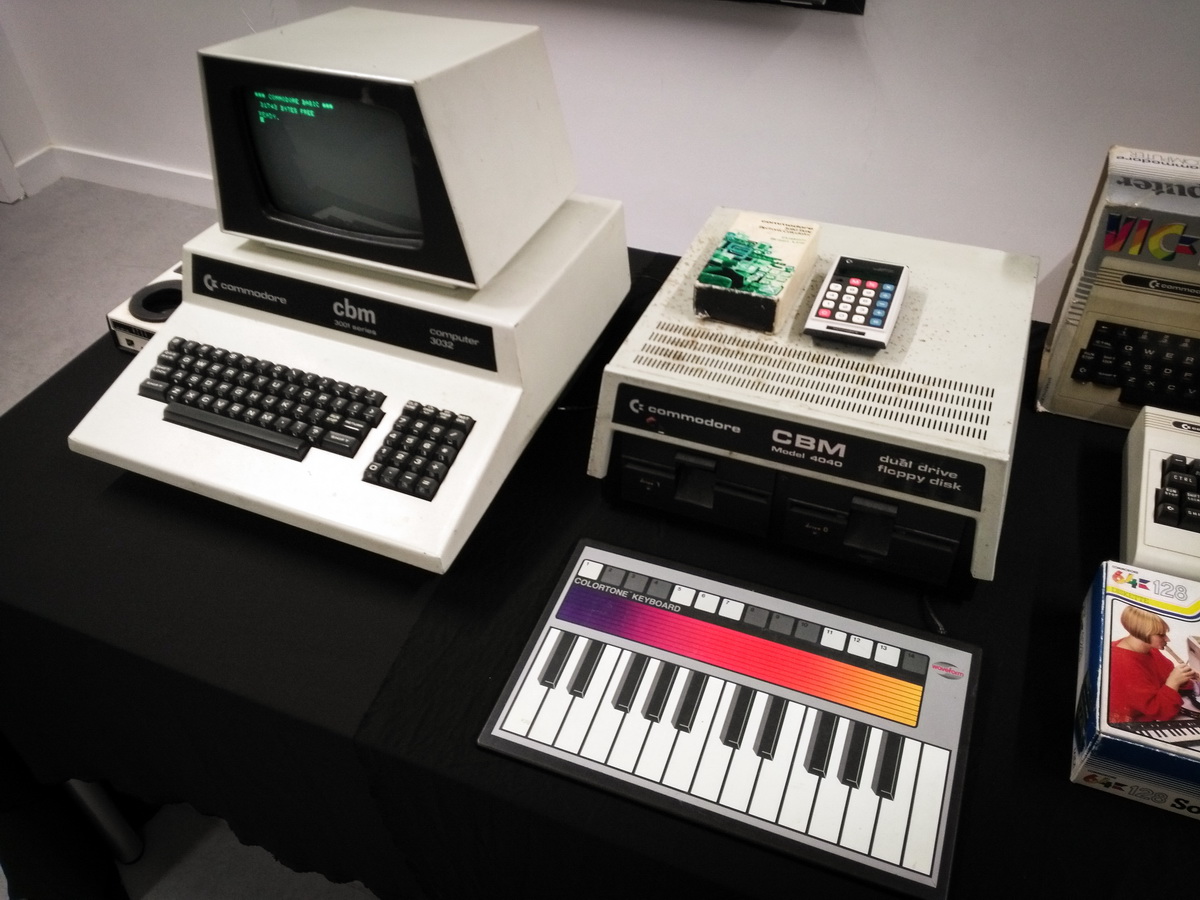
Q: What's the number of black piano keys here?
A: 10